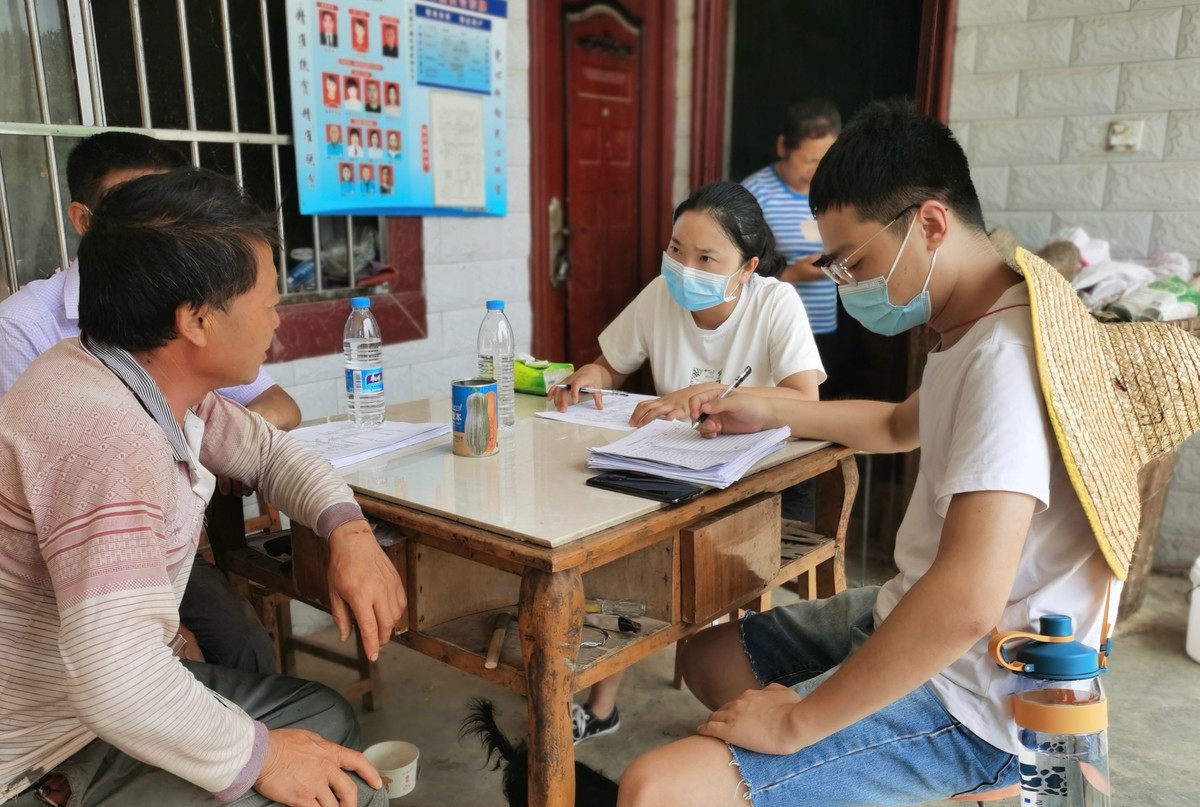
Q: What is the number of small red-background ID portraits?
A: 14